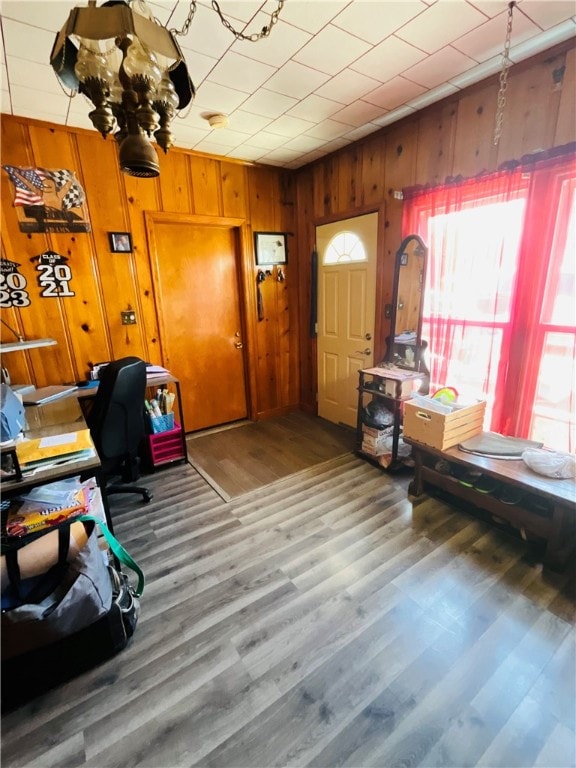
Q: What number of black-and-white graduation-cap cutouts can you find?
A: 2